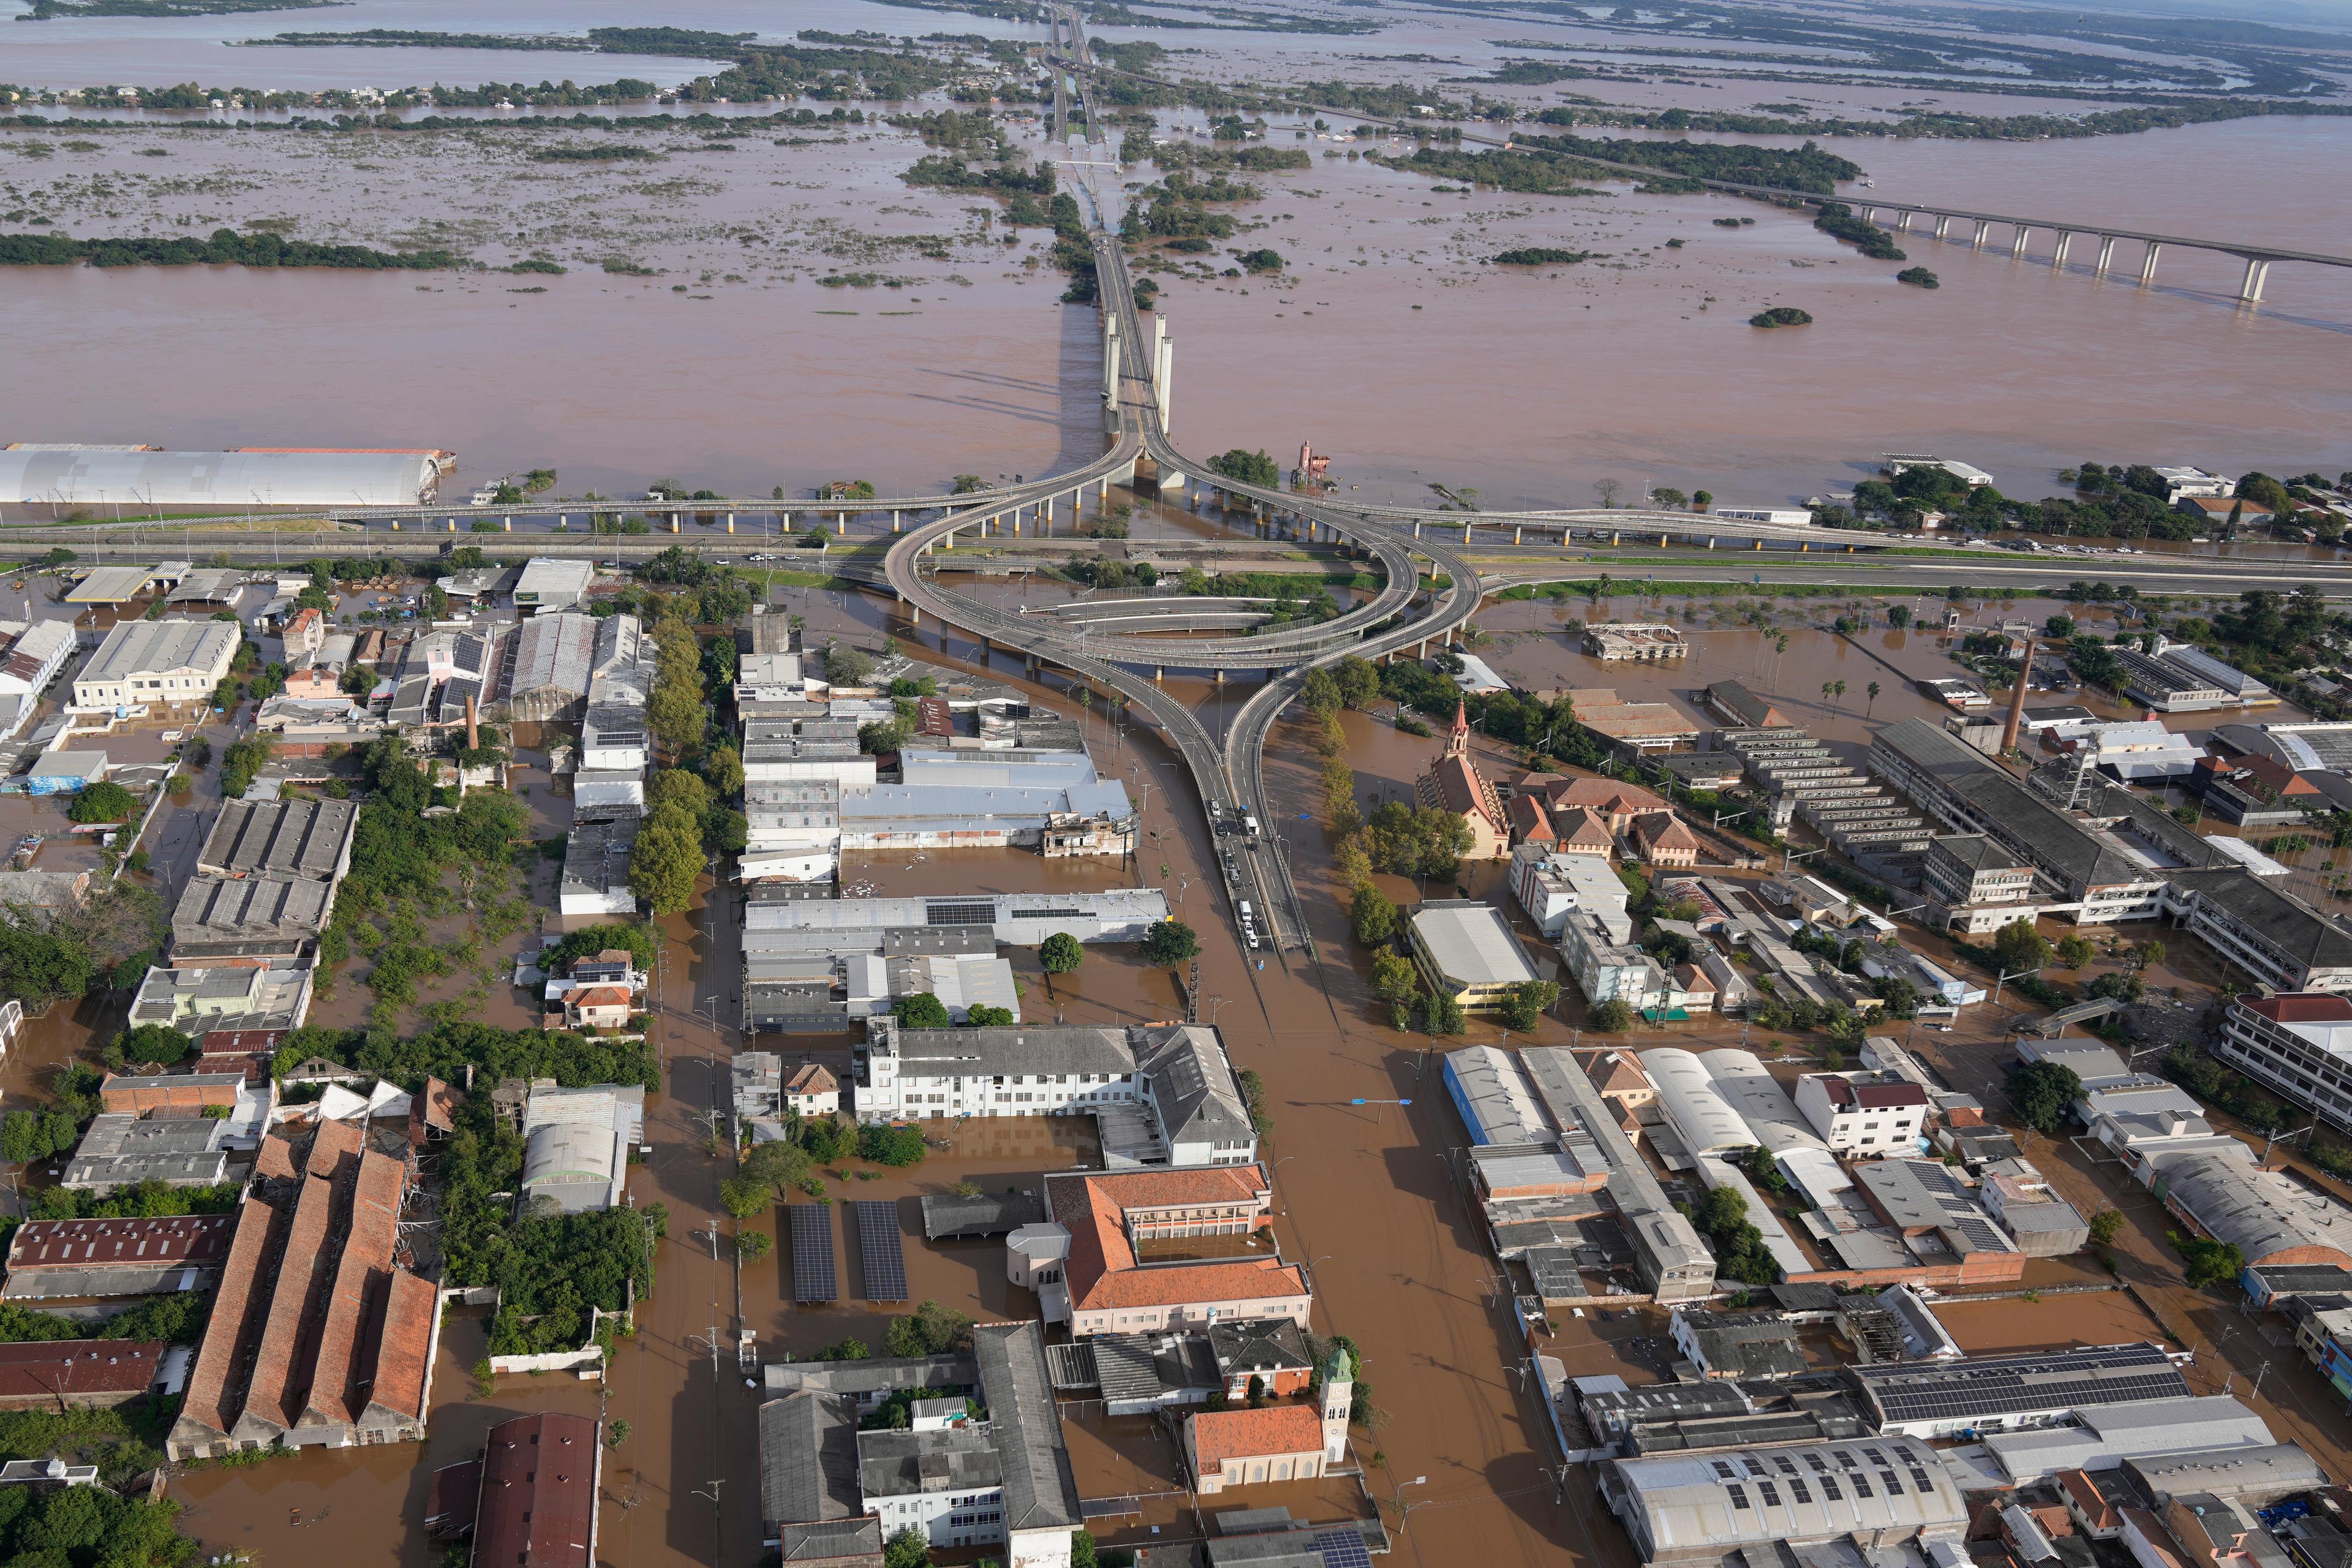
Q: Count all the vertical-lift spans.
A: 1